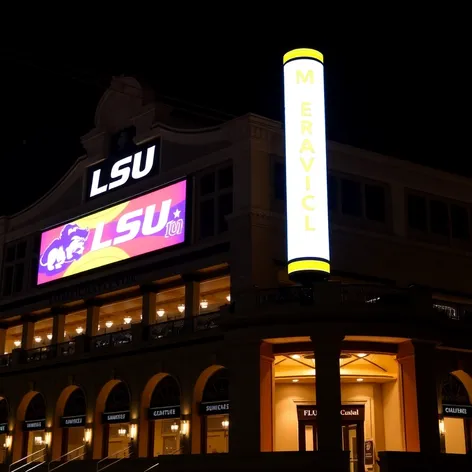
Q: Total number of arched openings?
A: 7